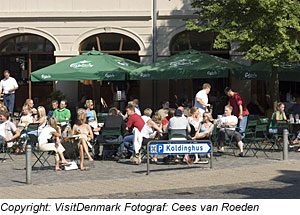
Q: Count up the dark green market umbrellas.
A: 3